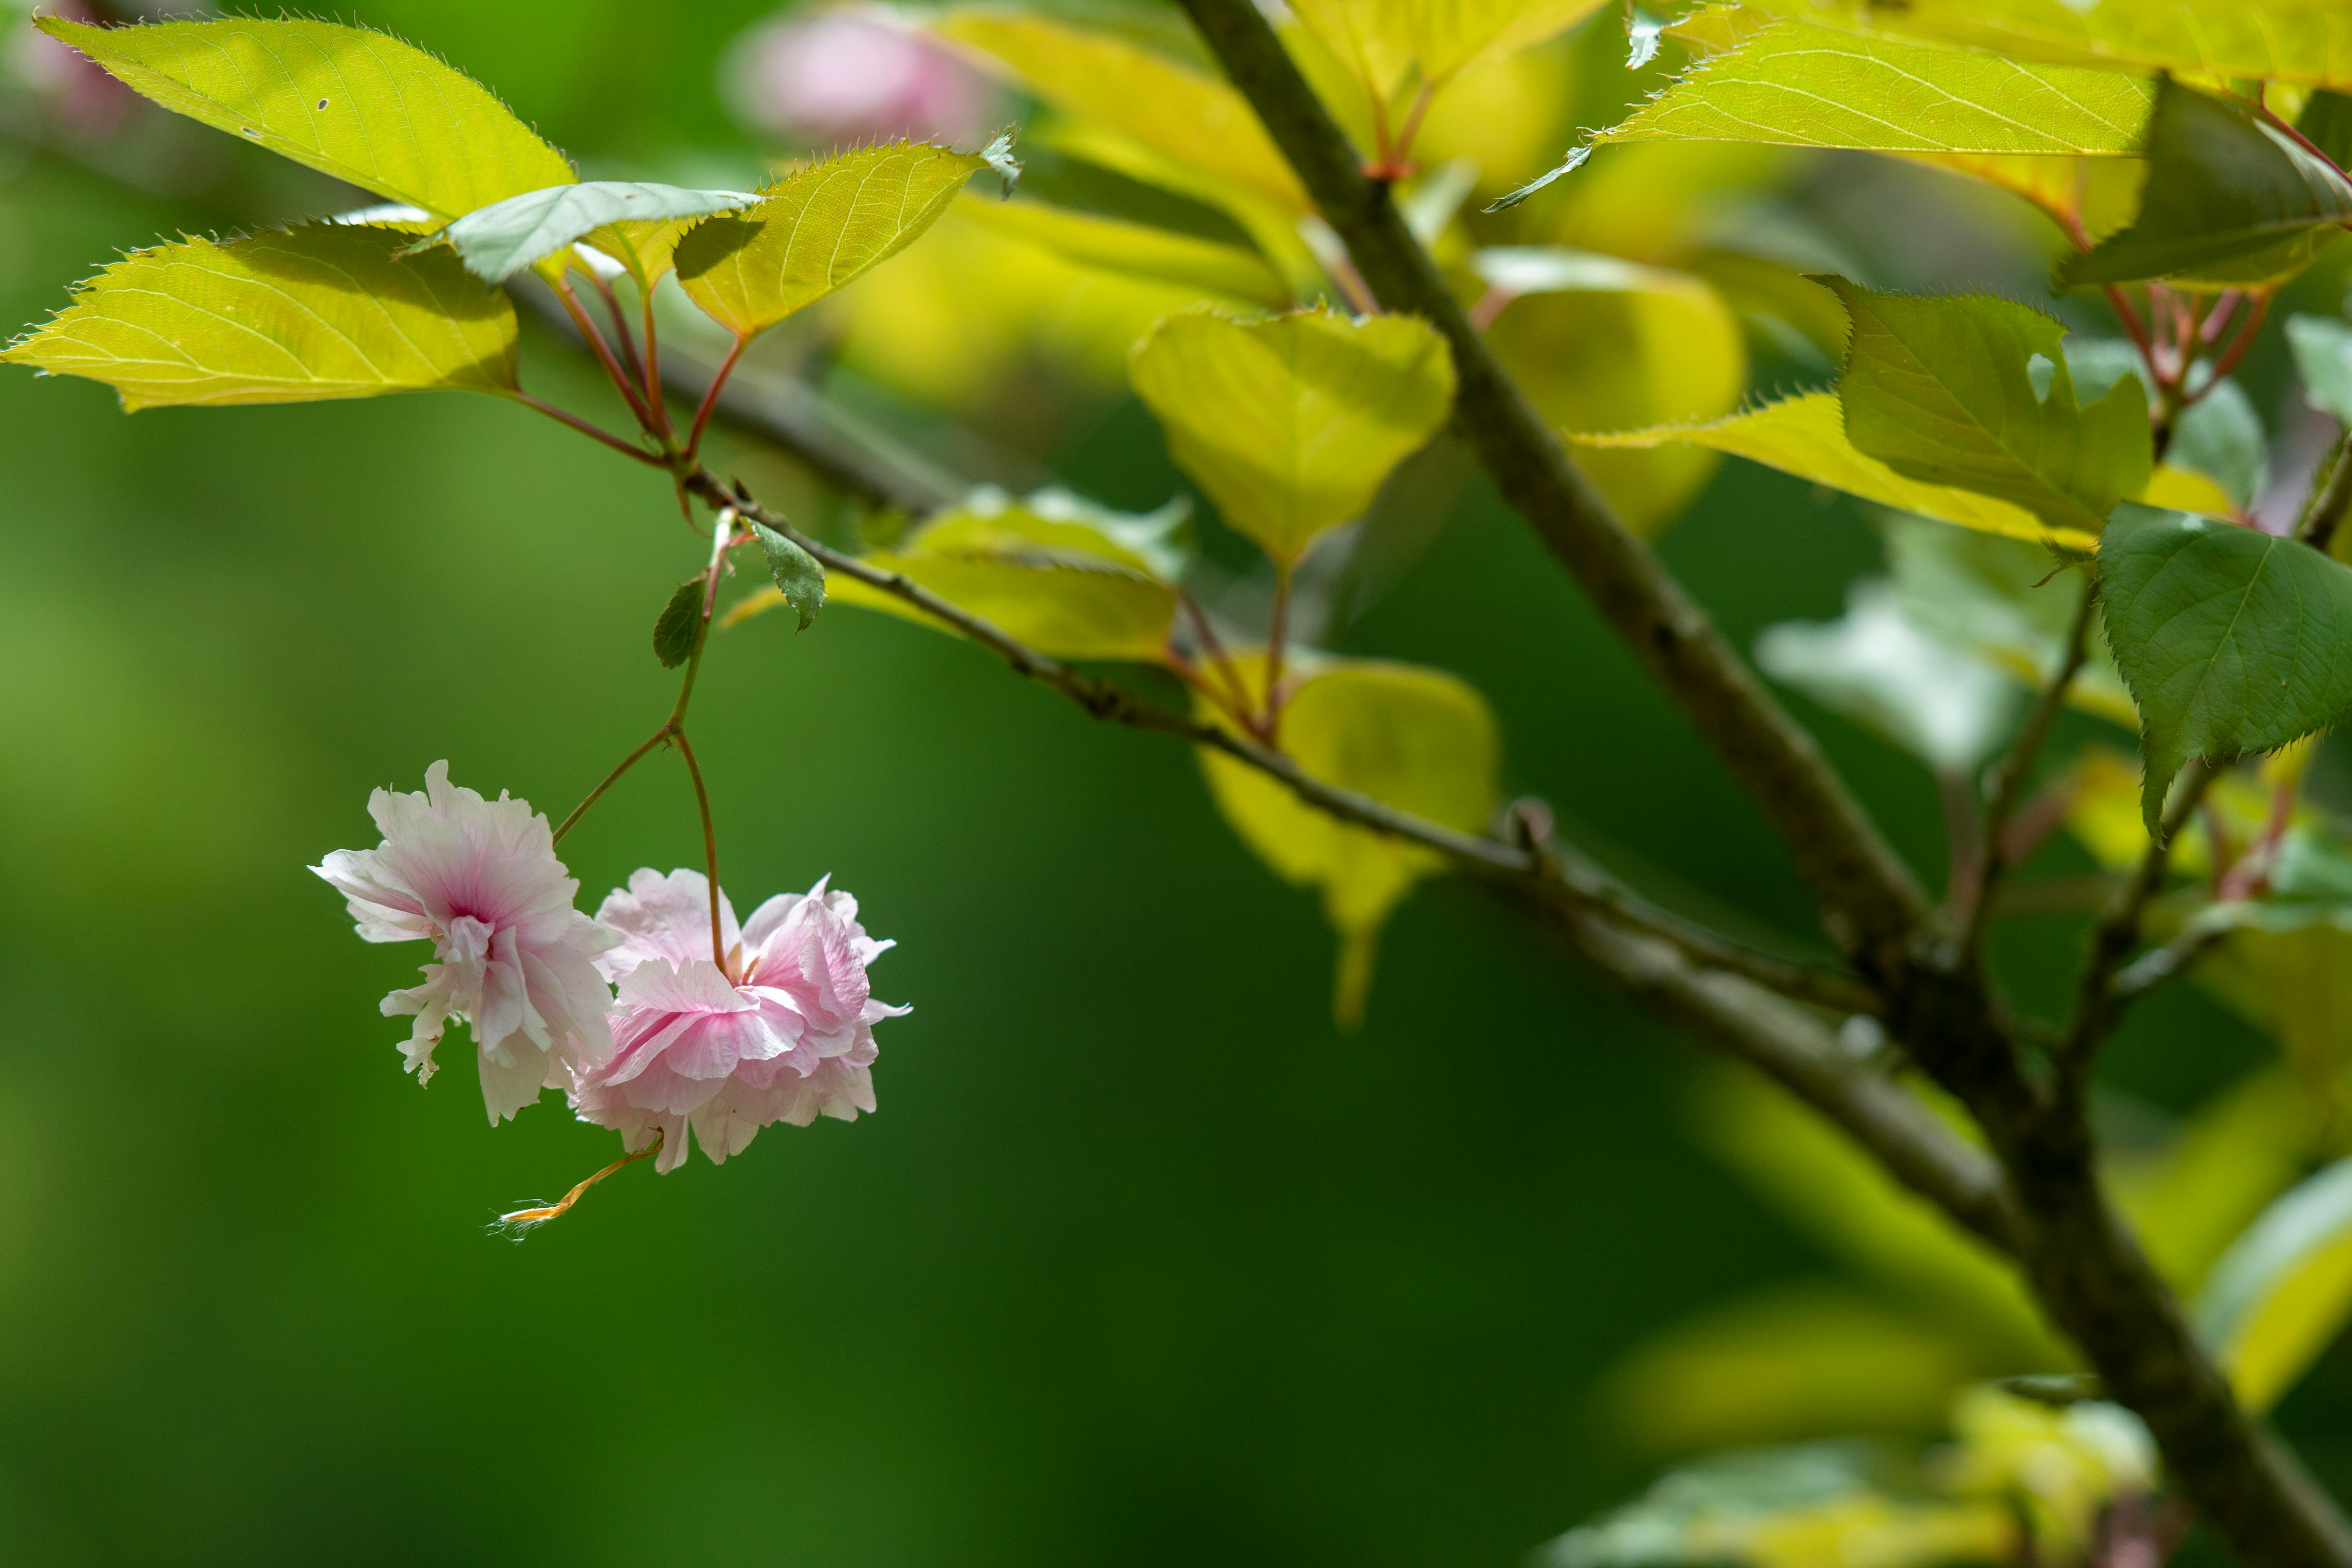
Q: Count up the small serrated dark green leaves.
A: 2